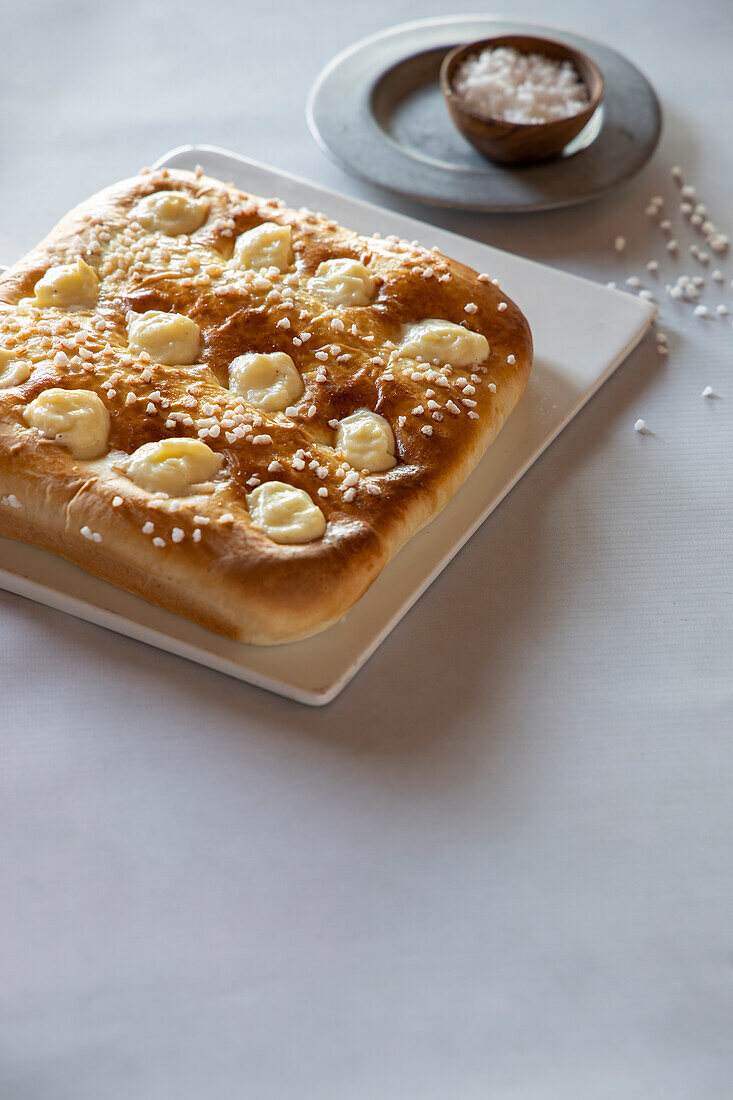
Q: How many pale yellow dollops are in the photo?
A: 12